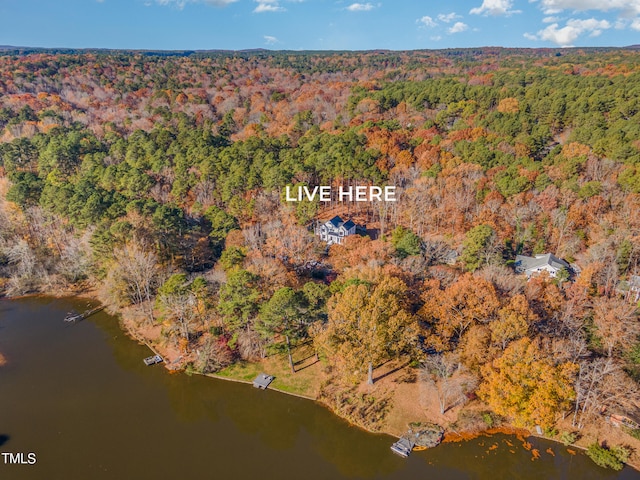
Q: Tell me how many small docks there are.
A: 4